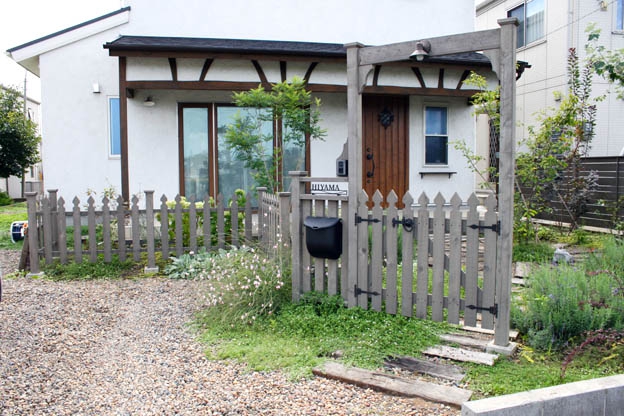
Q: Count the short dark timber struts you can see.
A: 9